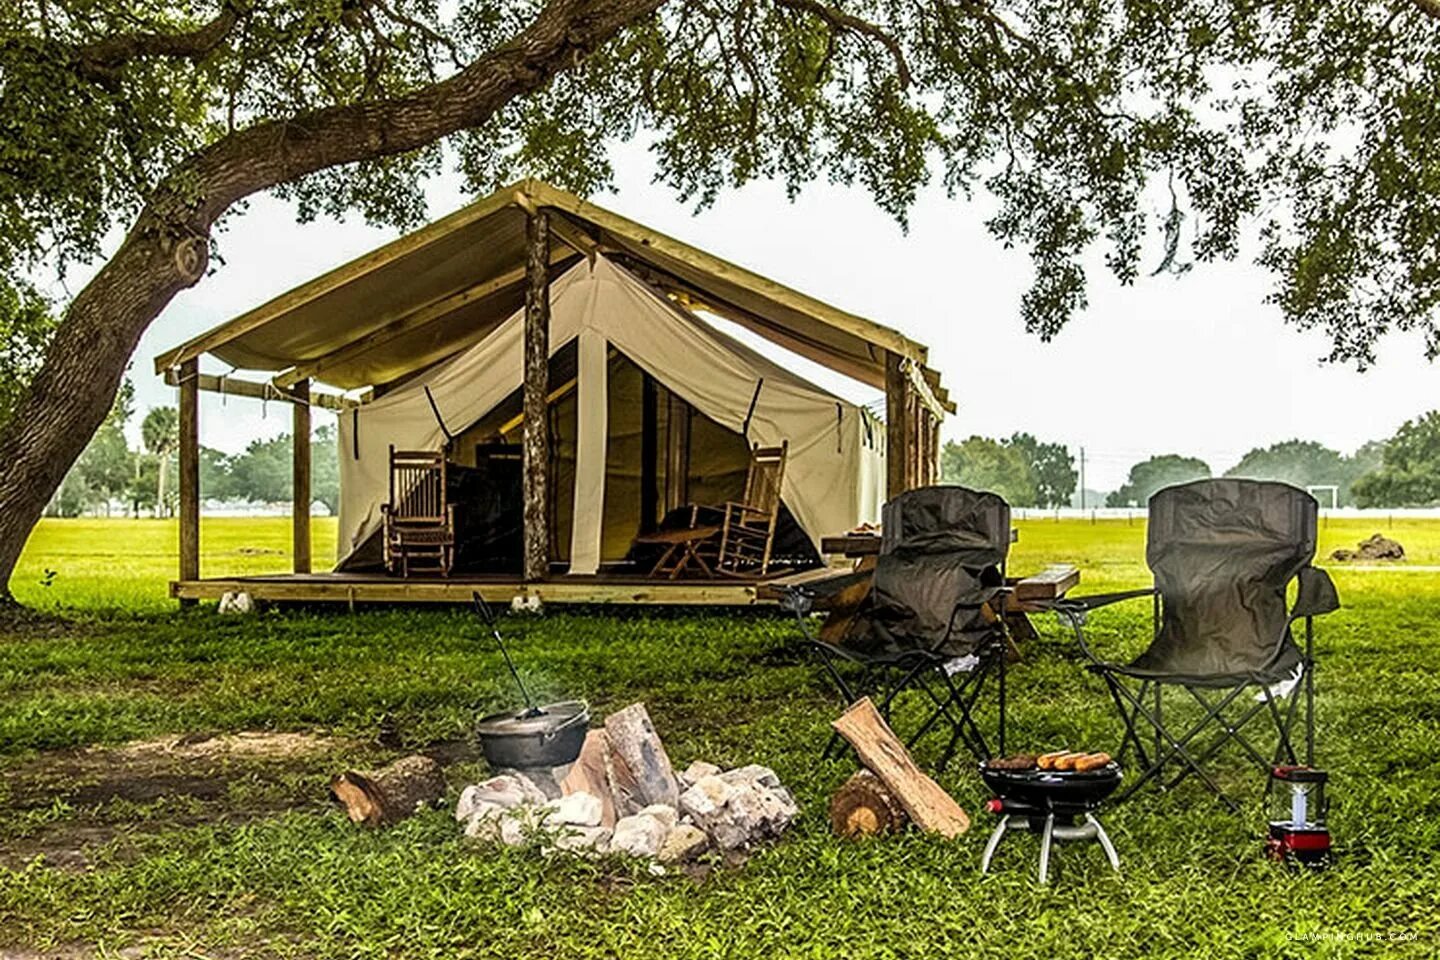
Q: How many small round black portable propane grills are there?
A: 1